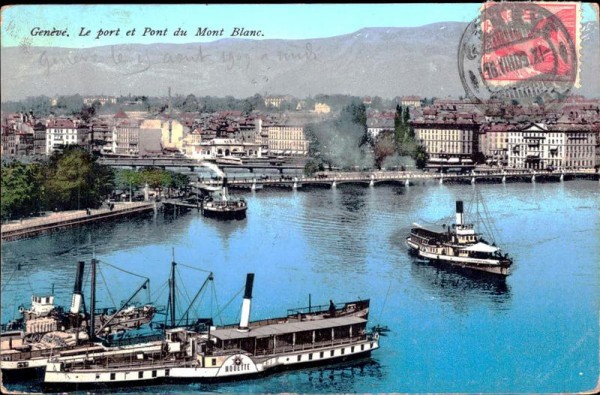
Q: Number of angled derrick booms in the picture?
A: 2